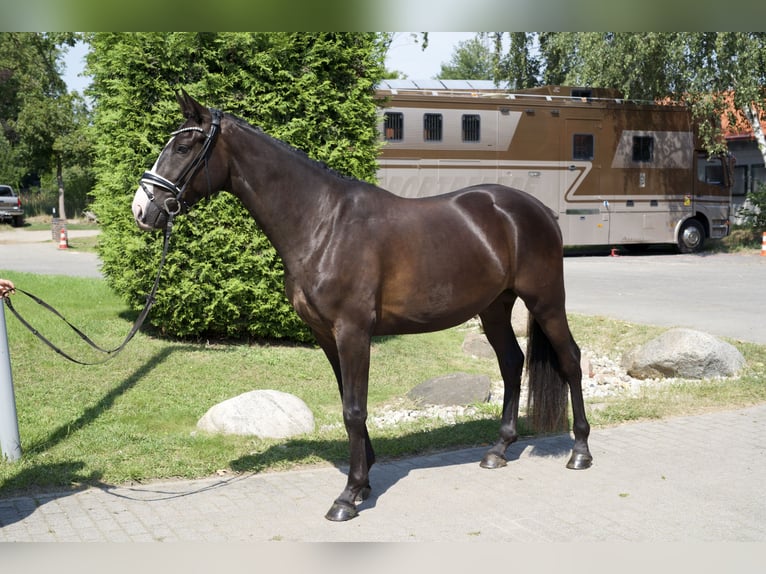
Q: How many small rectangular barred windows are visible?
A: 3